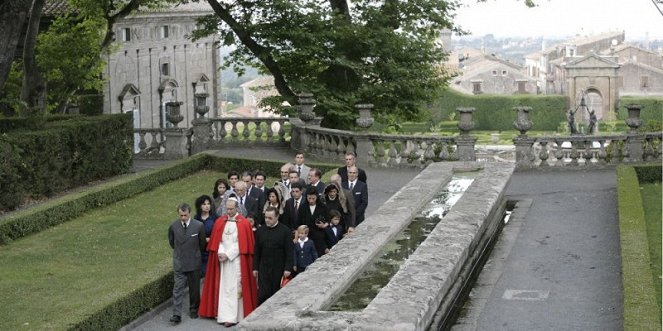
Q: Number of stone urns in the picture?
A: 7